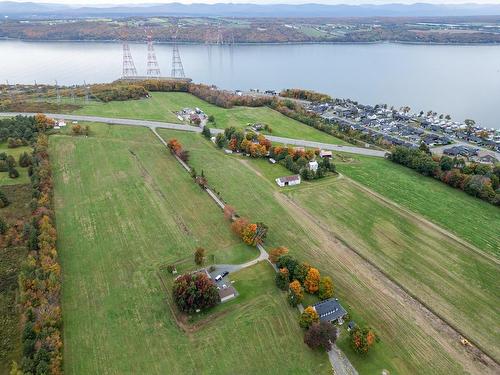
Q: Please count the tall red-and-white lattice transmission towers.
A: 3